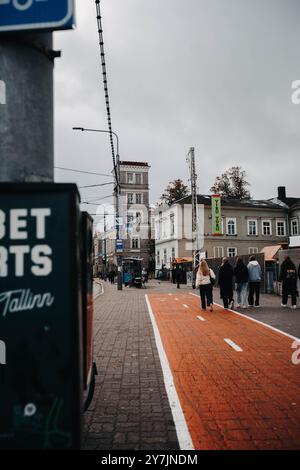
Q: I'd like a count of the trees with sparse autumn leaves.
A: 2